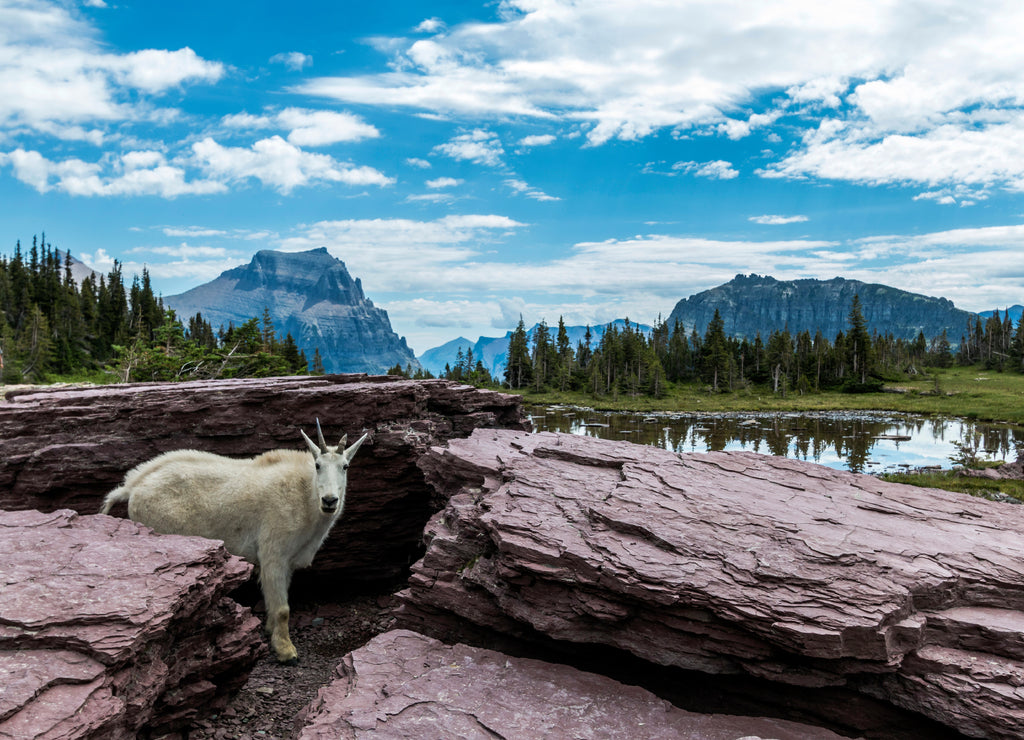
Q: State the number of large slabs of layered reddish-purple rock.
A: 4